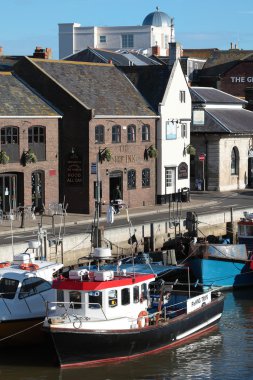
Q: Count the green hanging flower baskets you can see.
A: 5